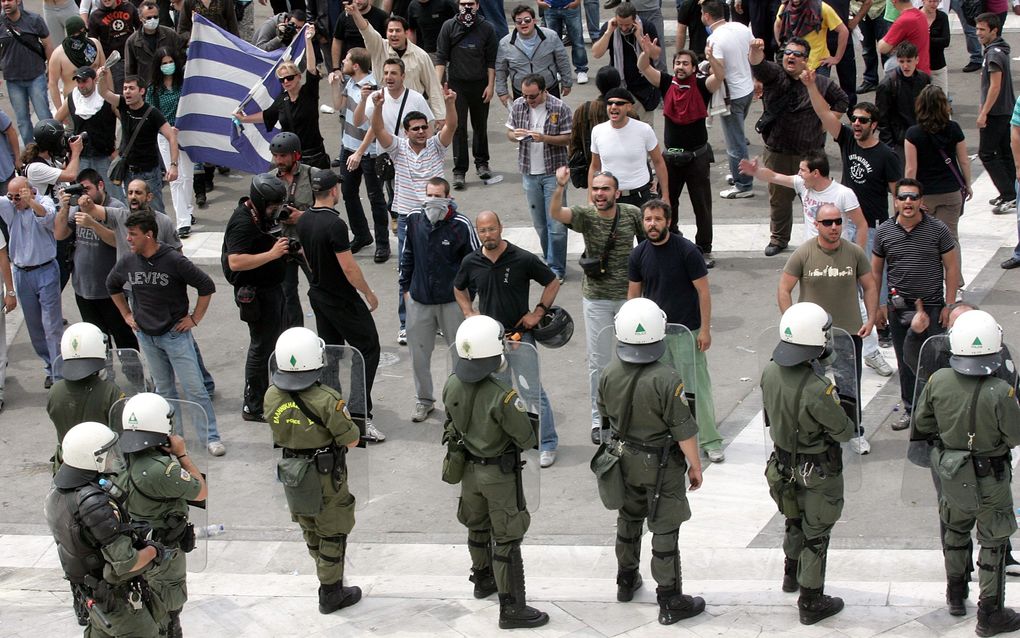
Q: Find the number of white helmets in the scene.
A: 8